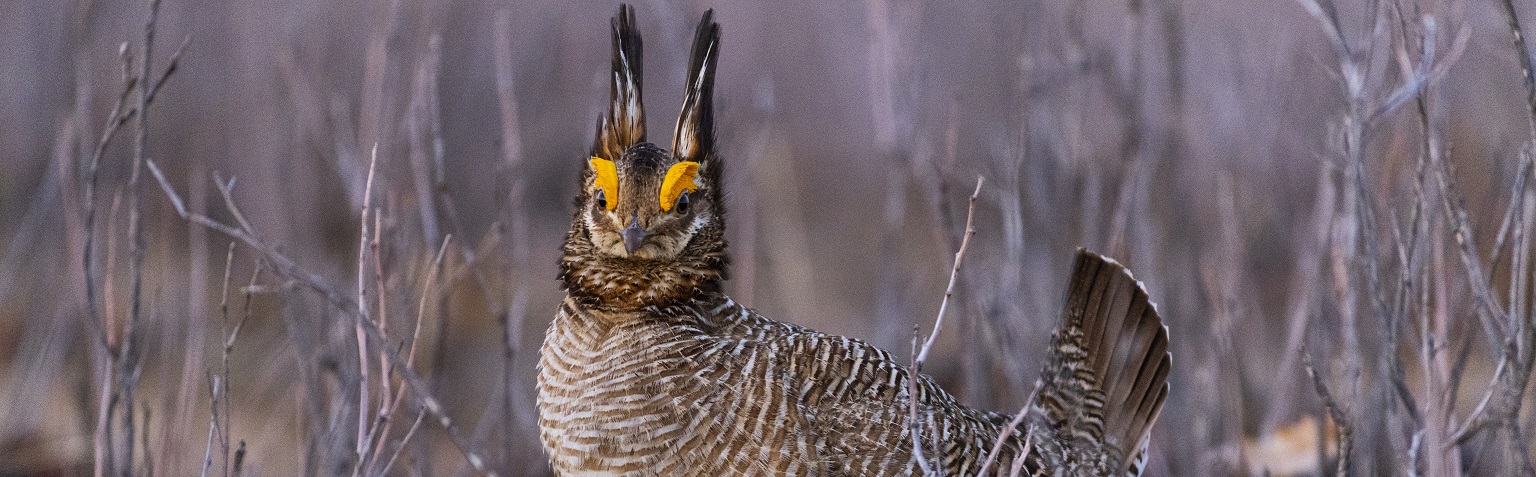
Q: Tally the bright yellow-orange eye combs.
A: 2